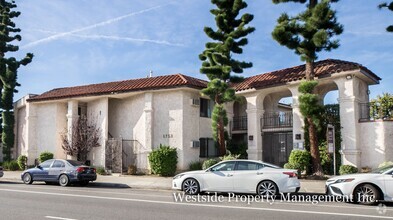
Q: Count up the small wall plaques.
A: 2